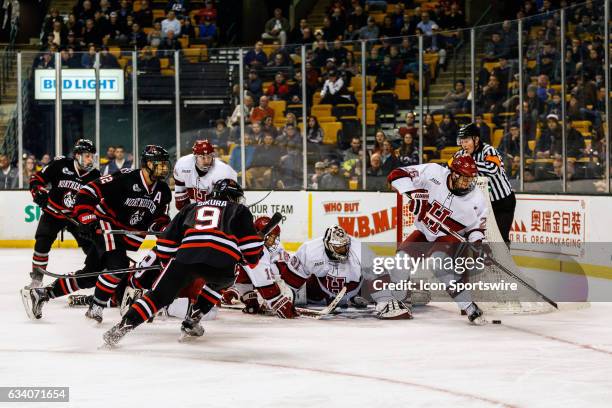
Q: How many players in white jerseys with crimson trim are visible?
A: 4